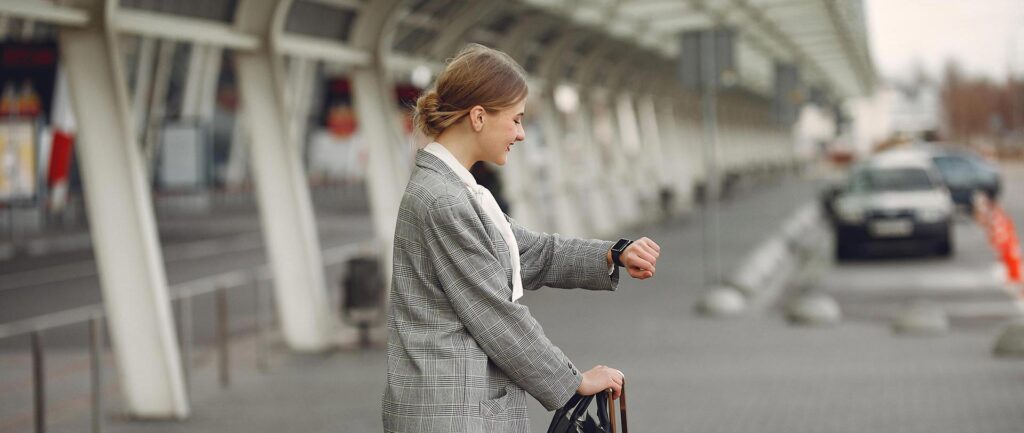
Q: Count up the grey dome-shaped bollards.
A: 4